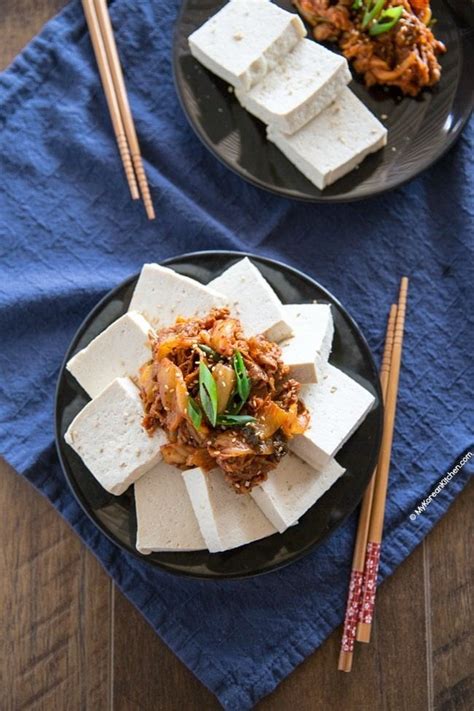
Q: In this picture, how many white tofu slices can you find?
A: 12